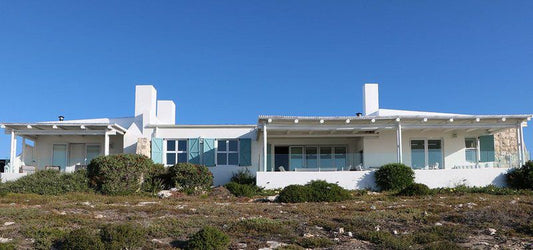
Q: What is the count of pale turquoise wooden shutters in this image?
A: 5